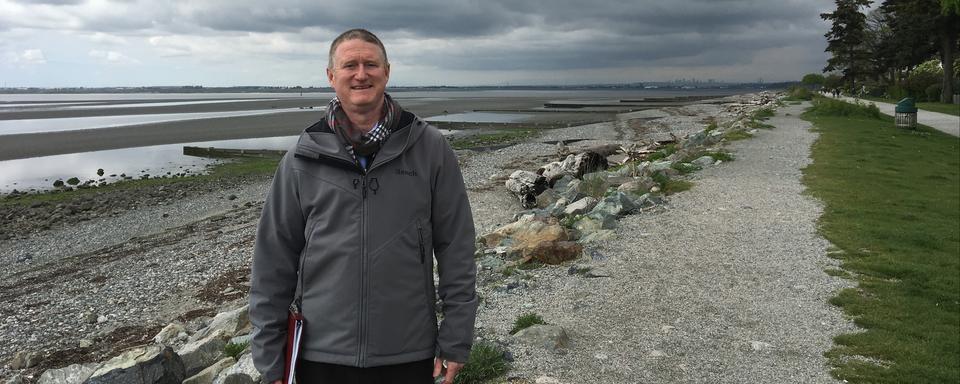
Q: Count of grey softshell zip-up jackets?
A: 1